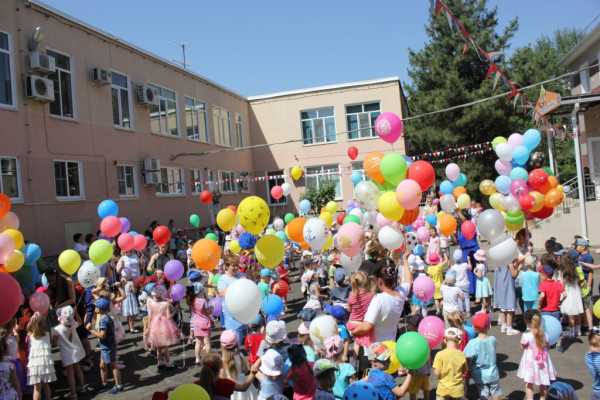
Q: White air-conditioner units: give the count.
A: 6